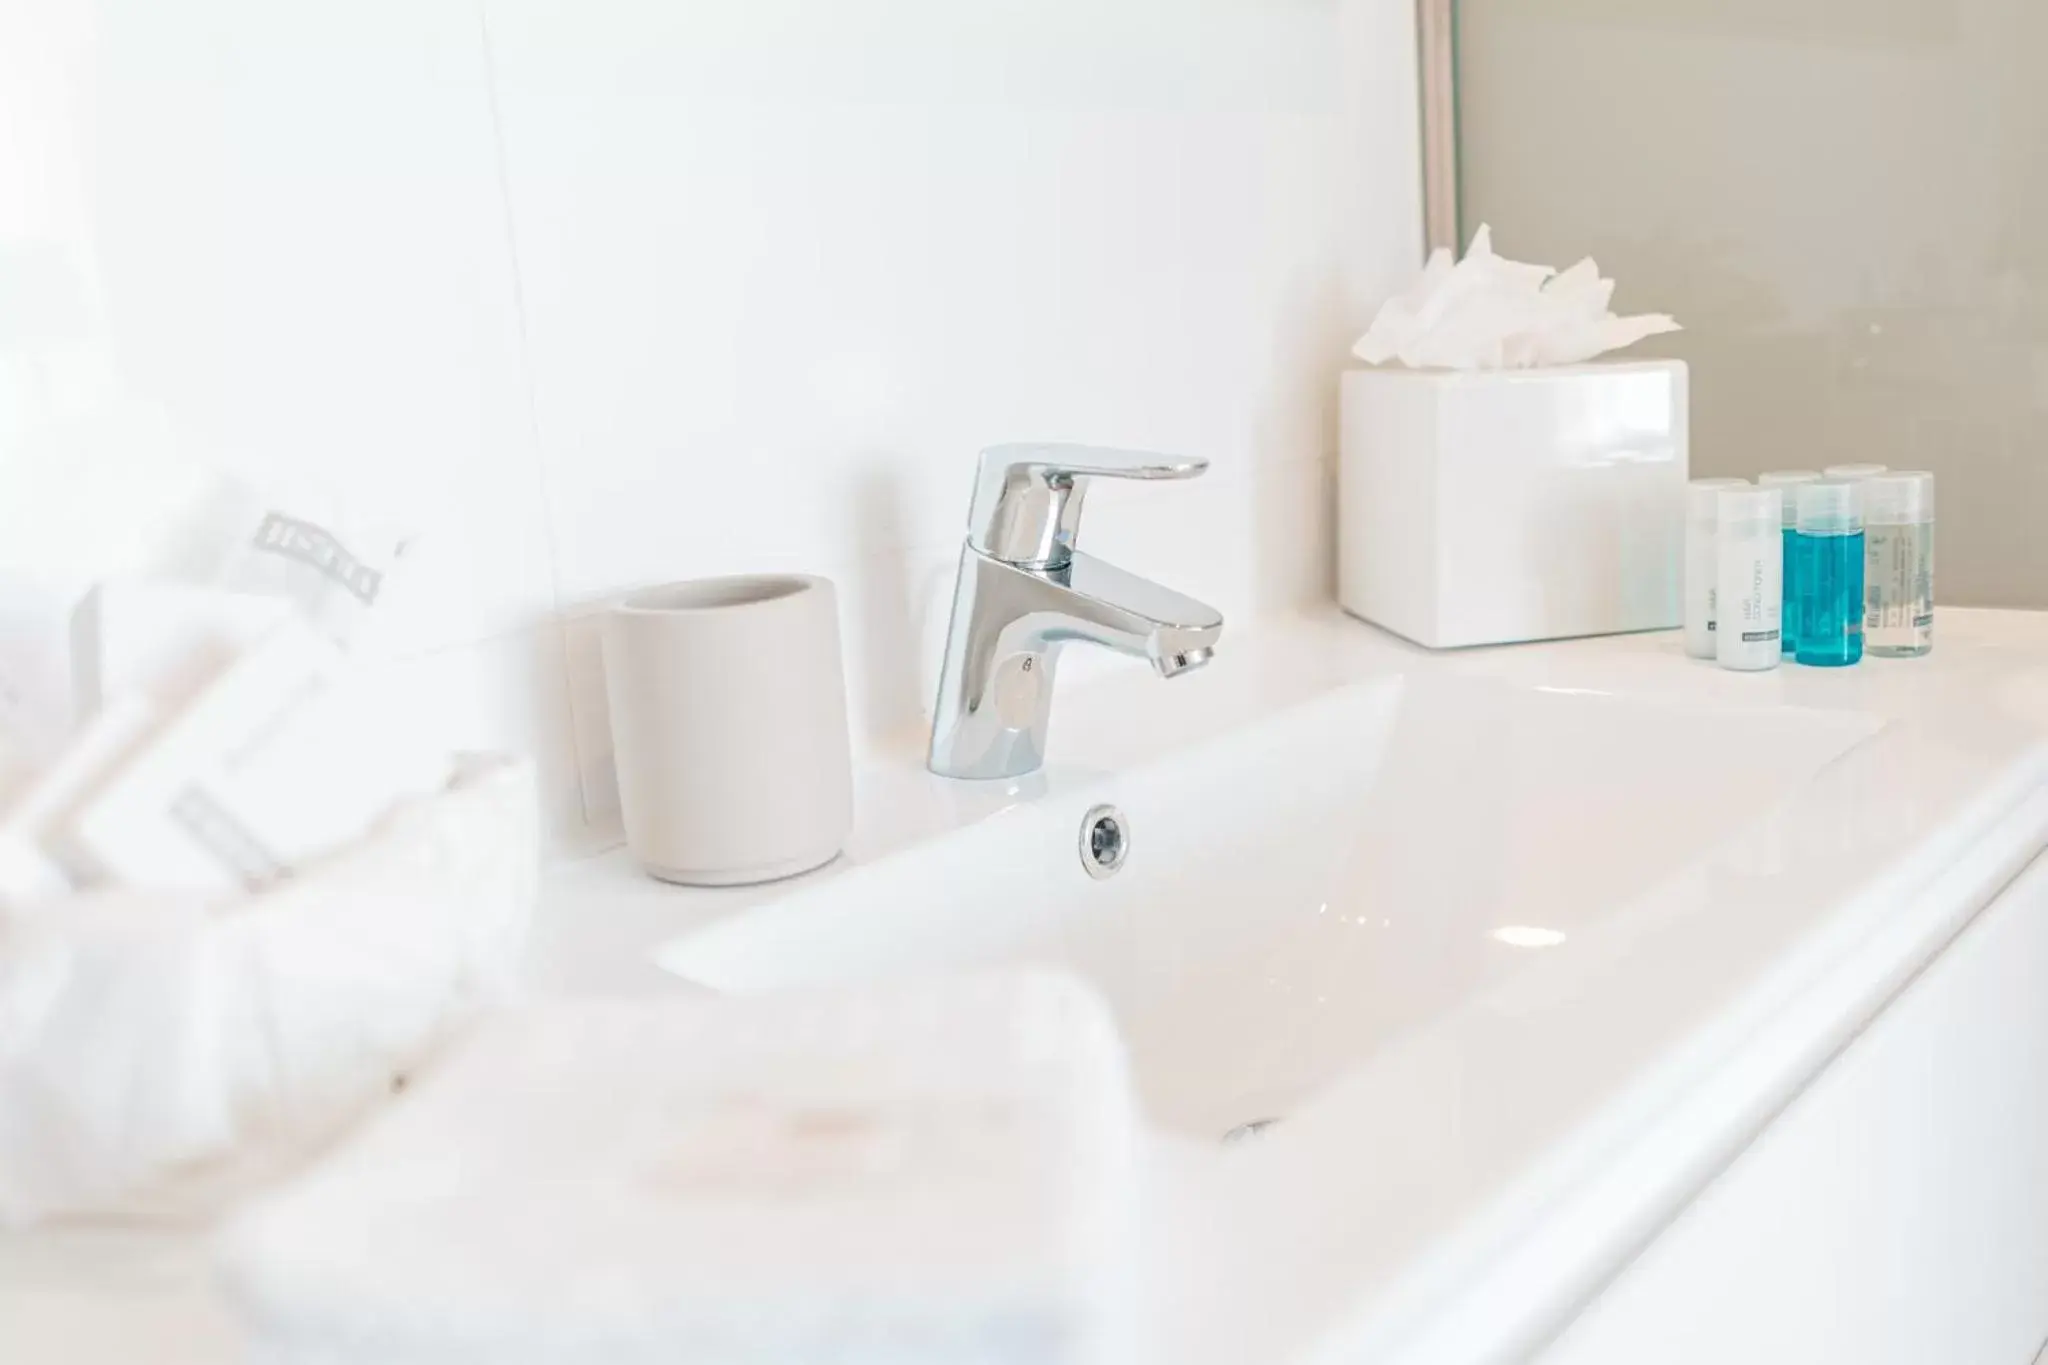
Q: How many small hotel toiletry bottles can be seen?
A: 6